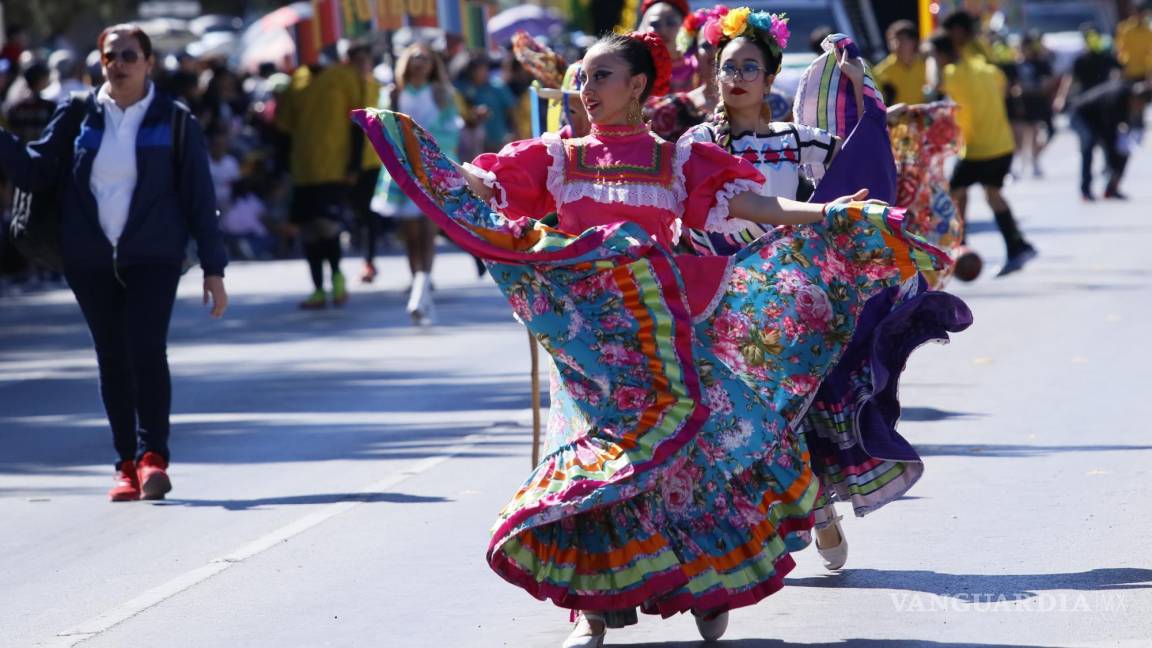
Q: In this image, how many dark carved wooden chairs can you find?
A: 0